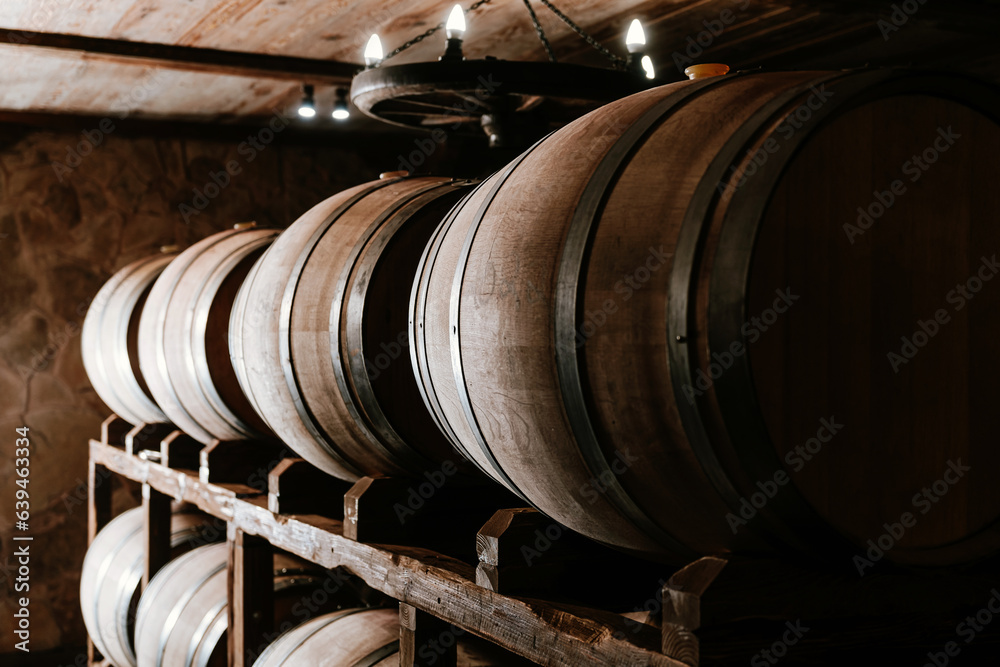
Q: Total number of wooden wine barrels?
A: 7